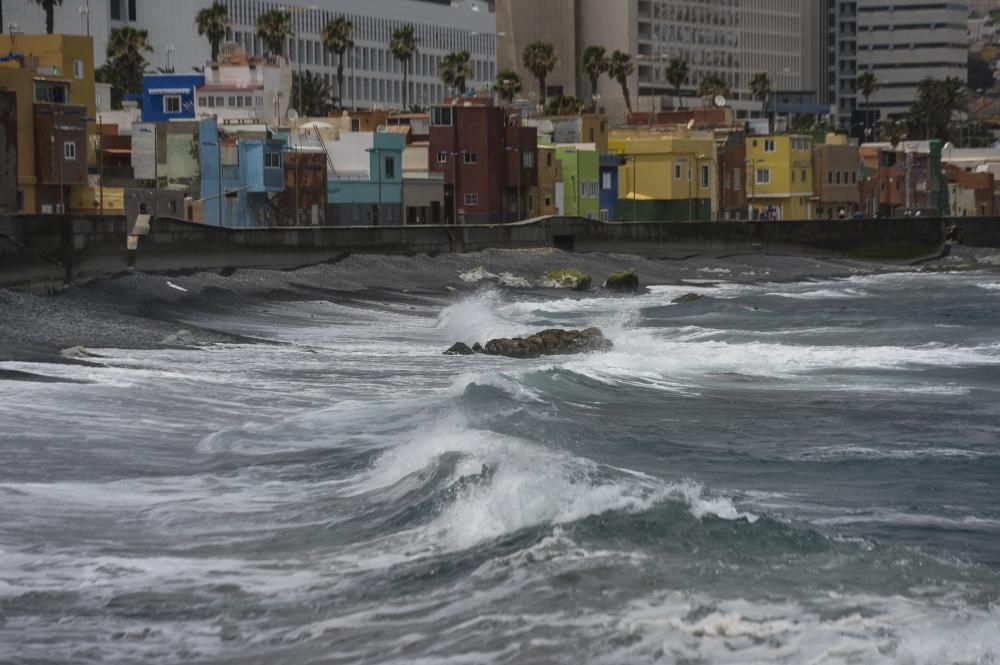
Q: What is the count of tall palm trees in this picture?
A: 15